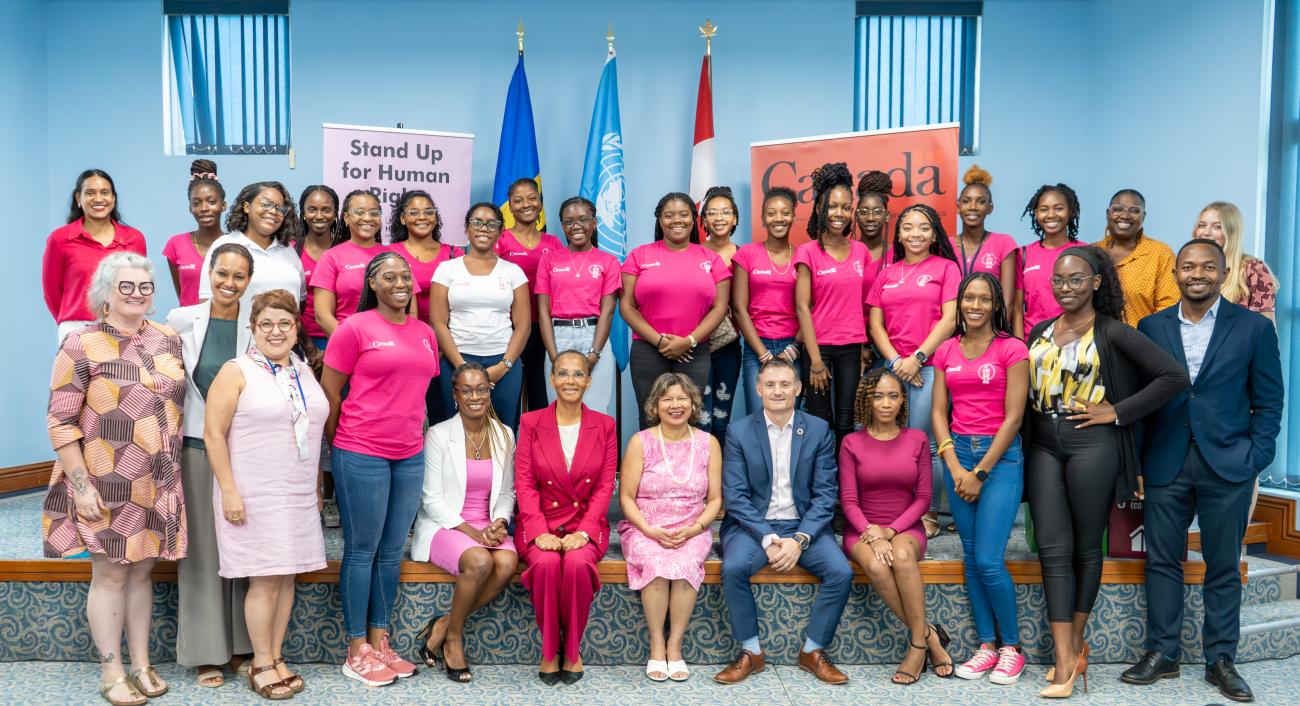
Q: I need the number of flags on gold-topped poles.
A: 3